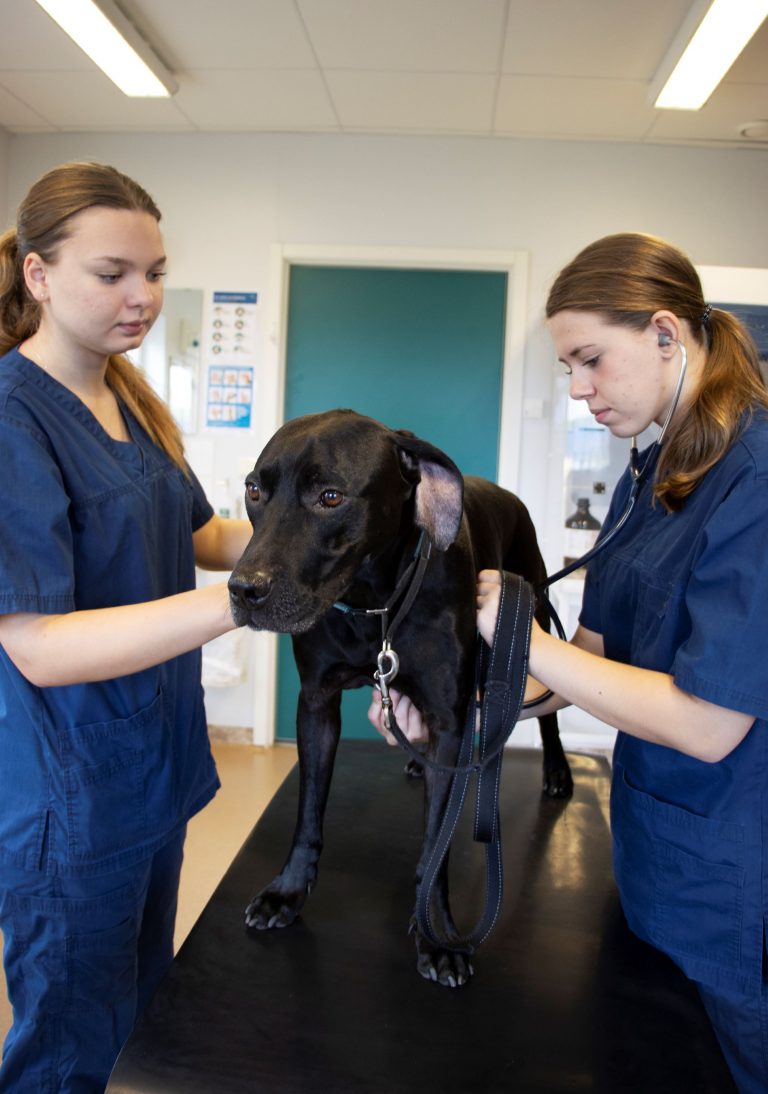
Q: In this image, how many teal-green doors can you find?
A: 1